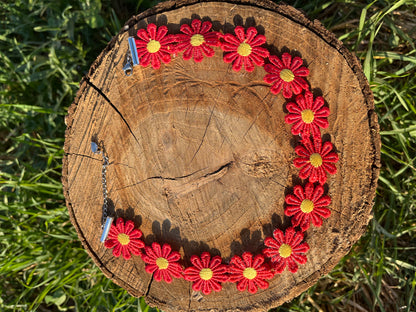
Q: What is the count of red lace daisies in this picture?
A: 12